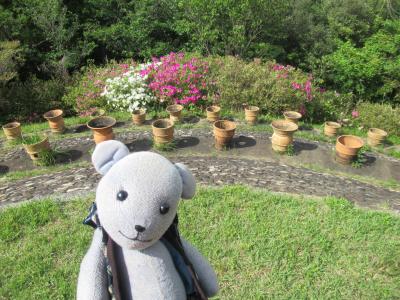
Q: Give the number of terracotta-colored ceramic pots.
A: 15